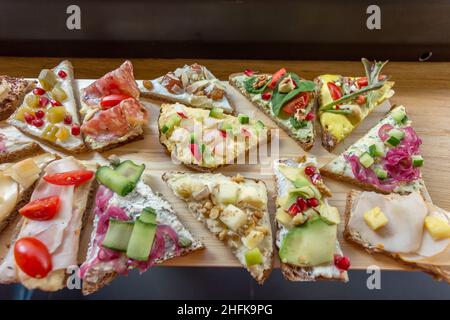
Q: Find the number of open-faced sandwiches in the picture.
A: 15